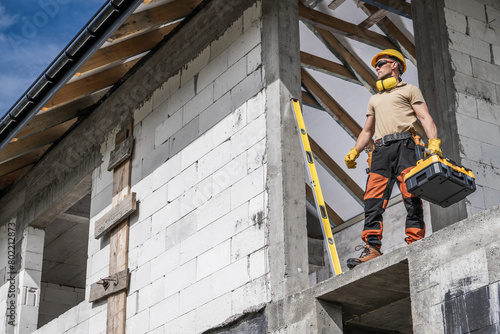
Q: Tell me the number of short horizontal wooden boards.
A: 3